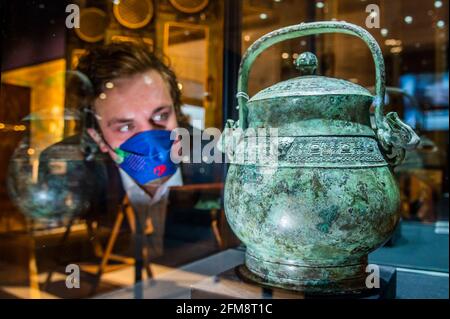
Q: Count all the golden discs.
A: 3